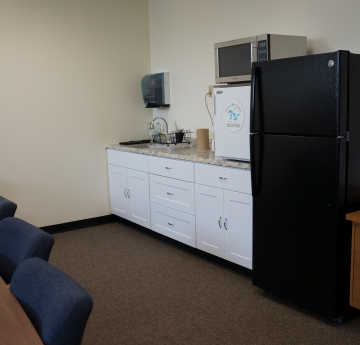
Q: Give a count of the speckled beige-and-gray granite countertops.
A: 1